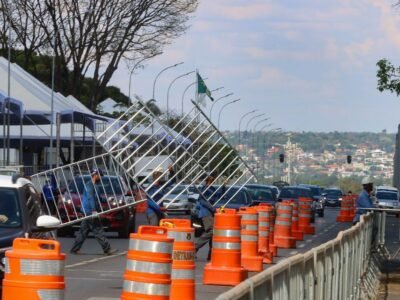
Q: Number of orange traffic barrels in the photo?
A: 12